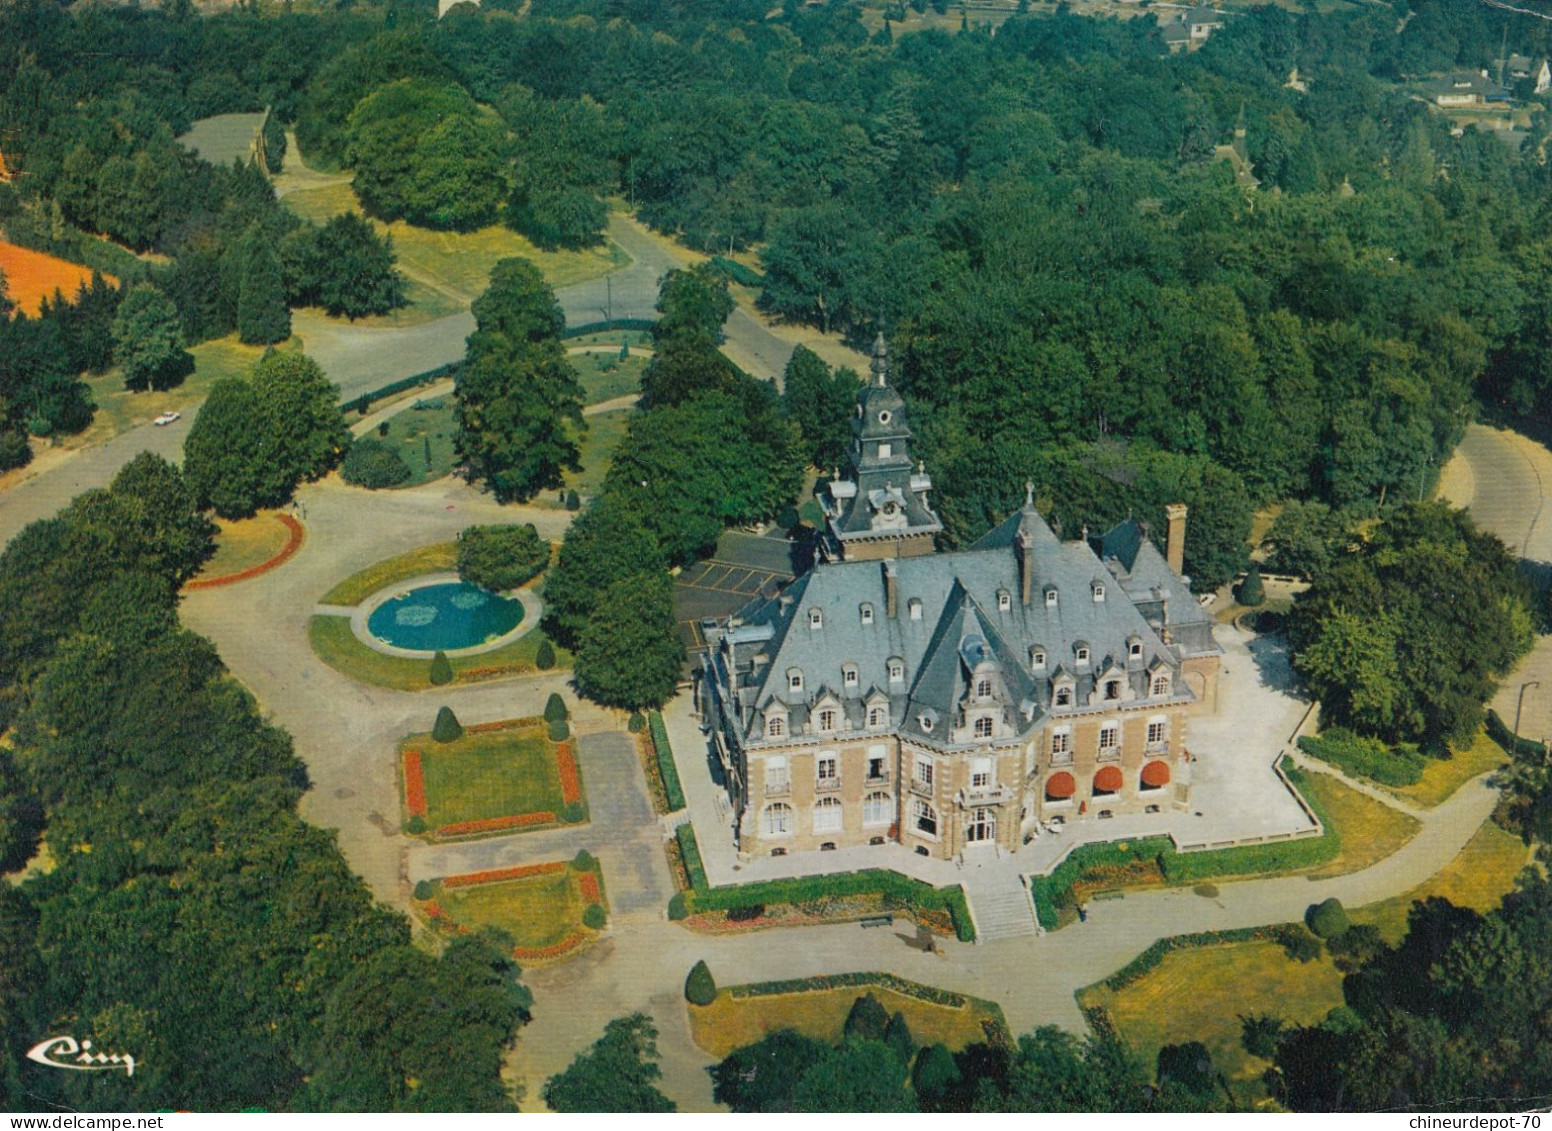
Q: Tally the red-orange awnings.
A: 3